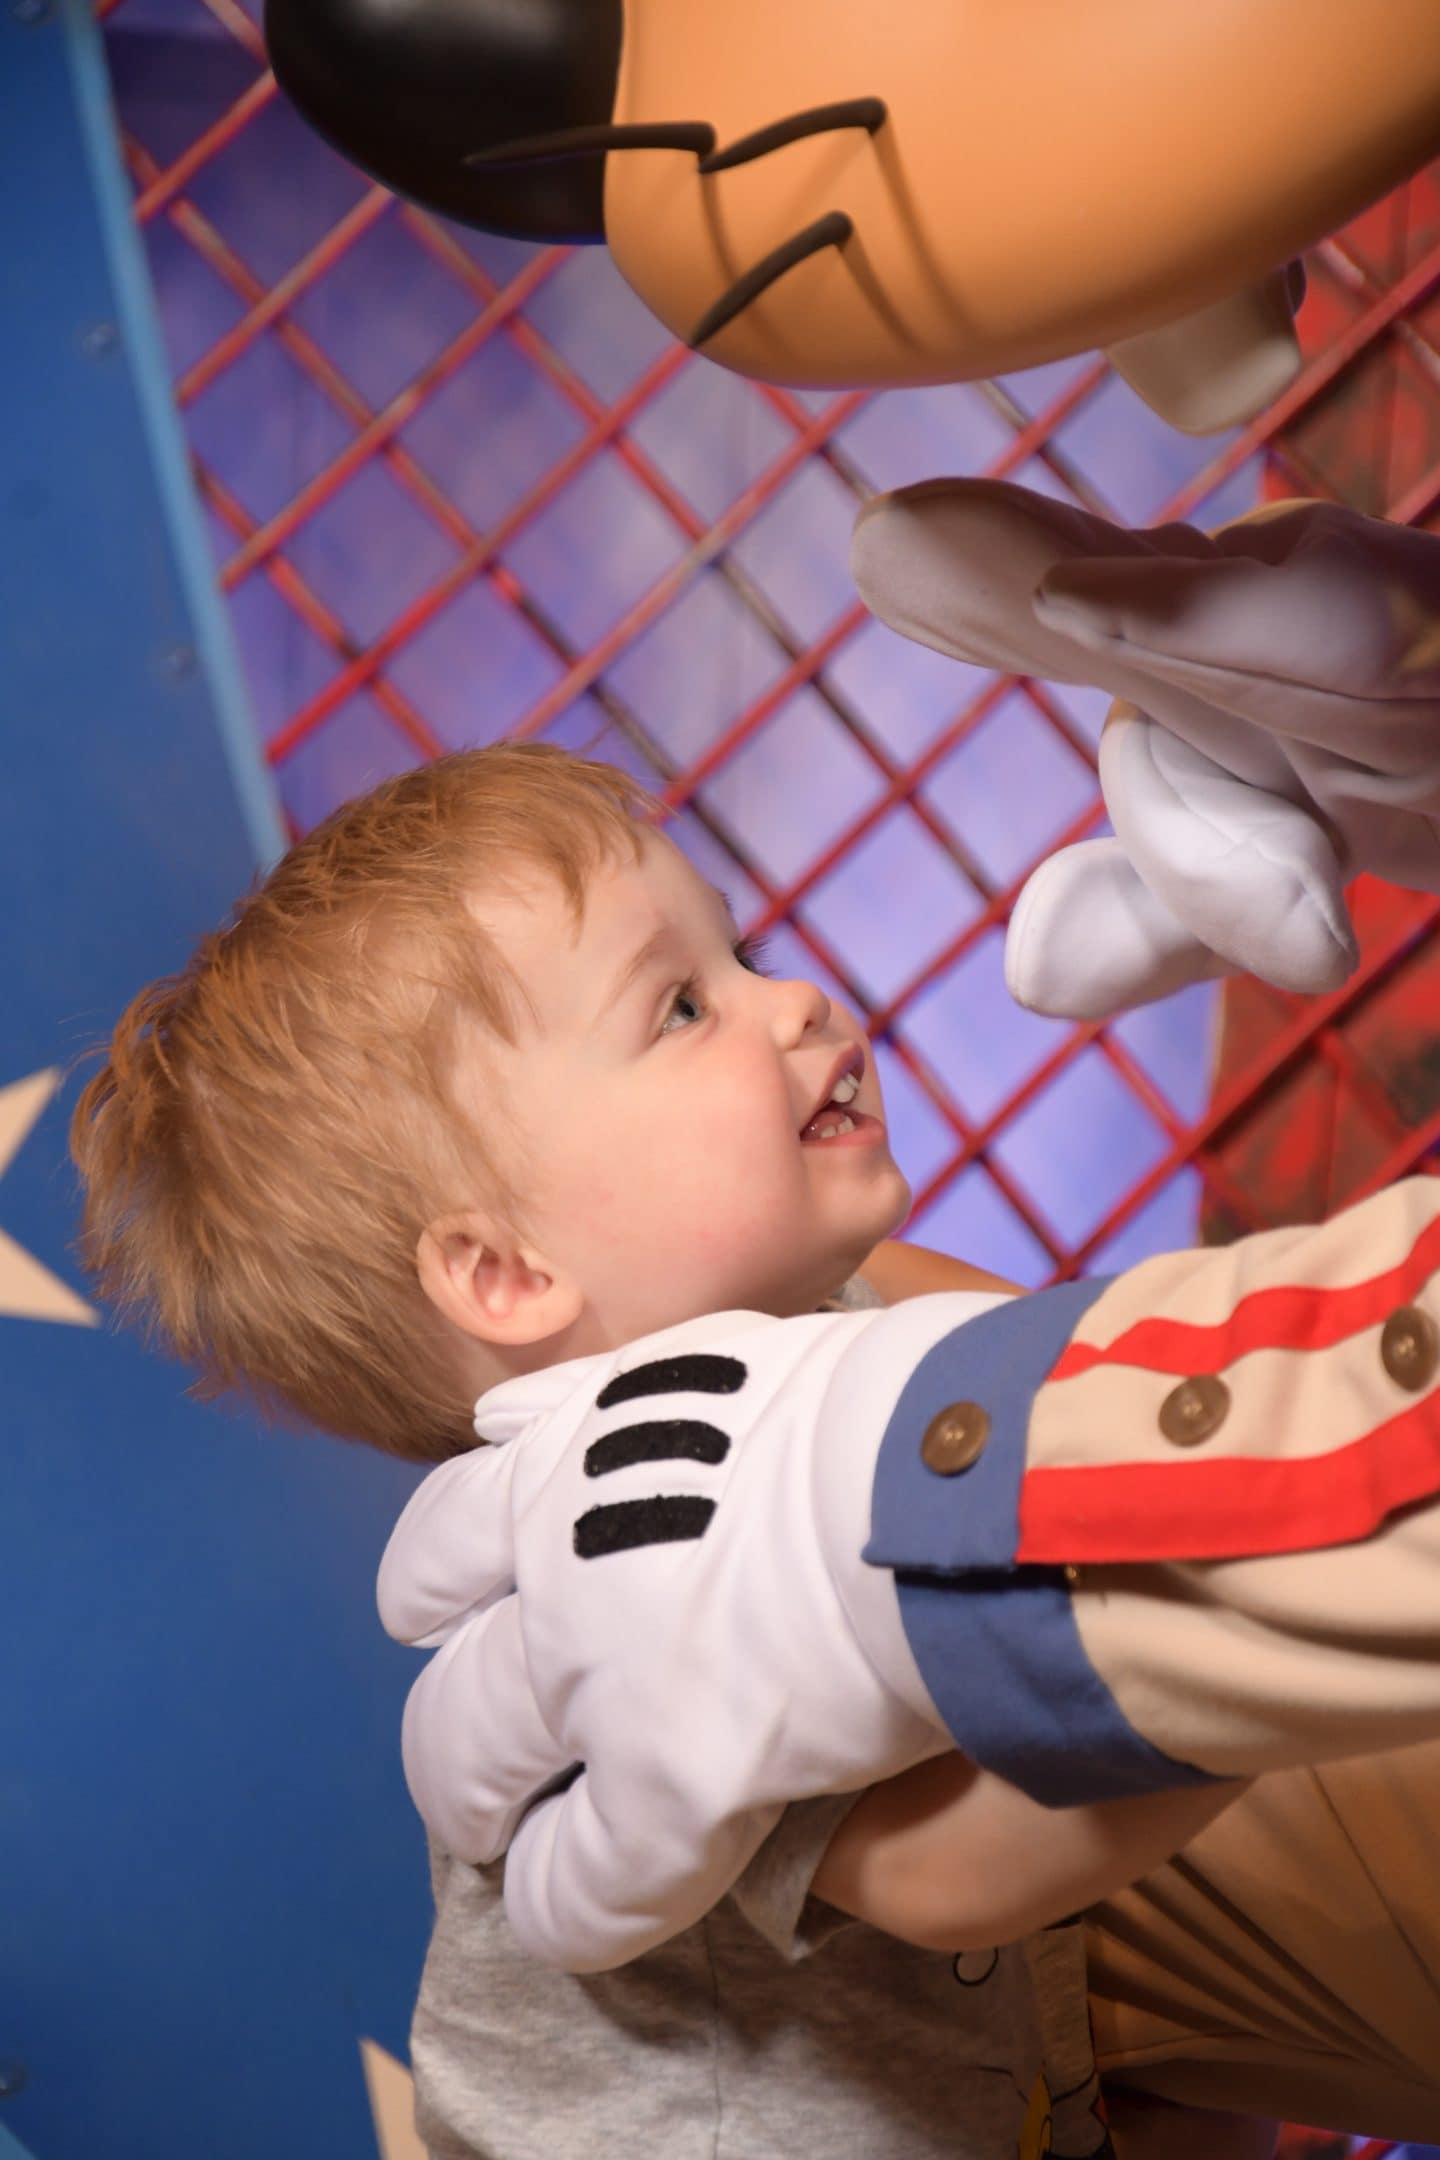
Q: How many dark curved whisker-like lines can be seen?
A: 3